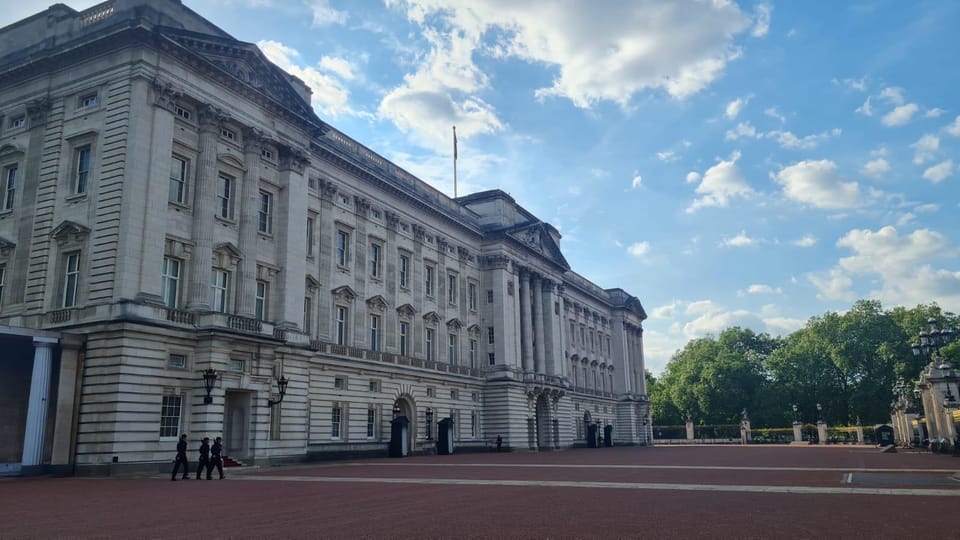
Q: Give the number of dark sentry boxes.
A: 4